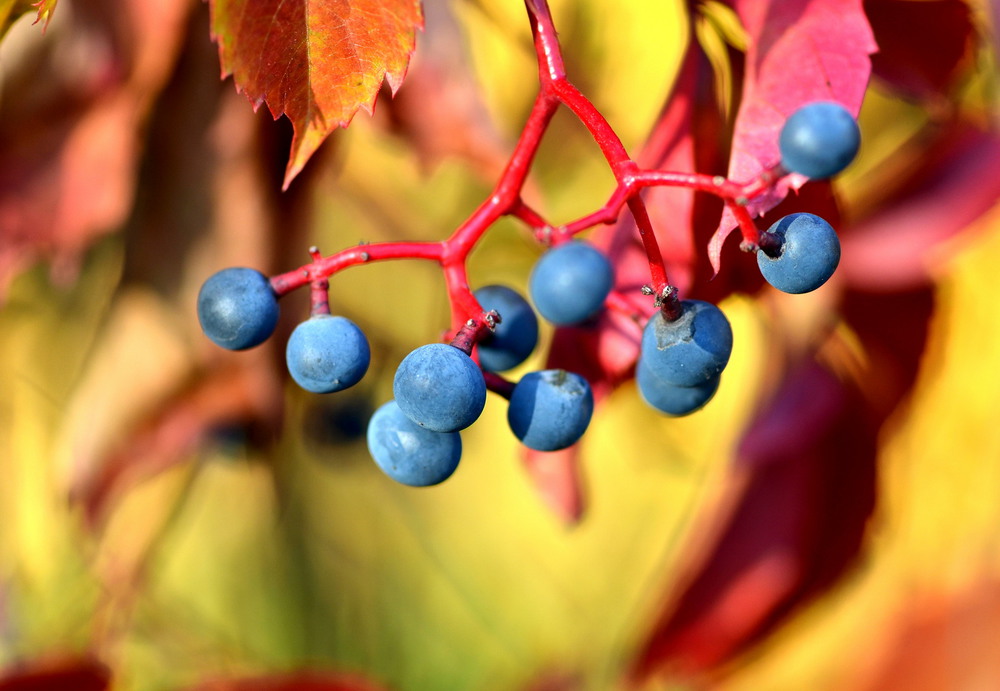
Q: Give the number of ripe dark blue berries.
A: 11